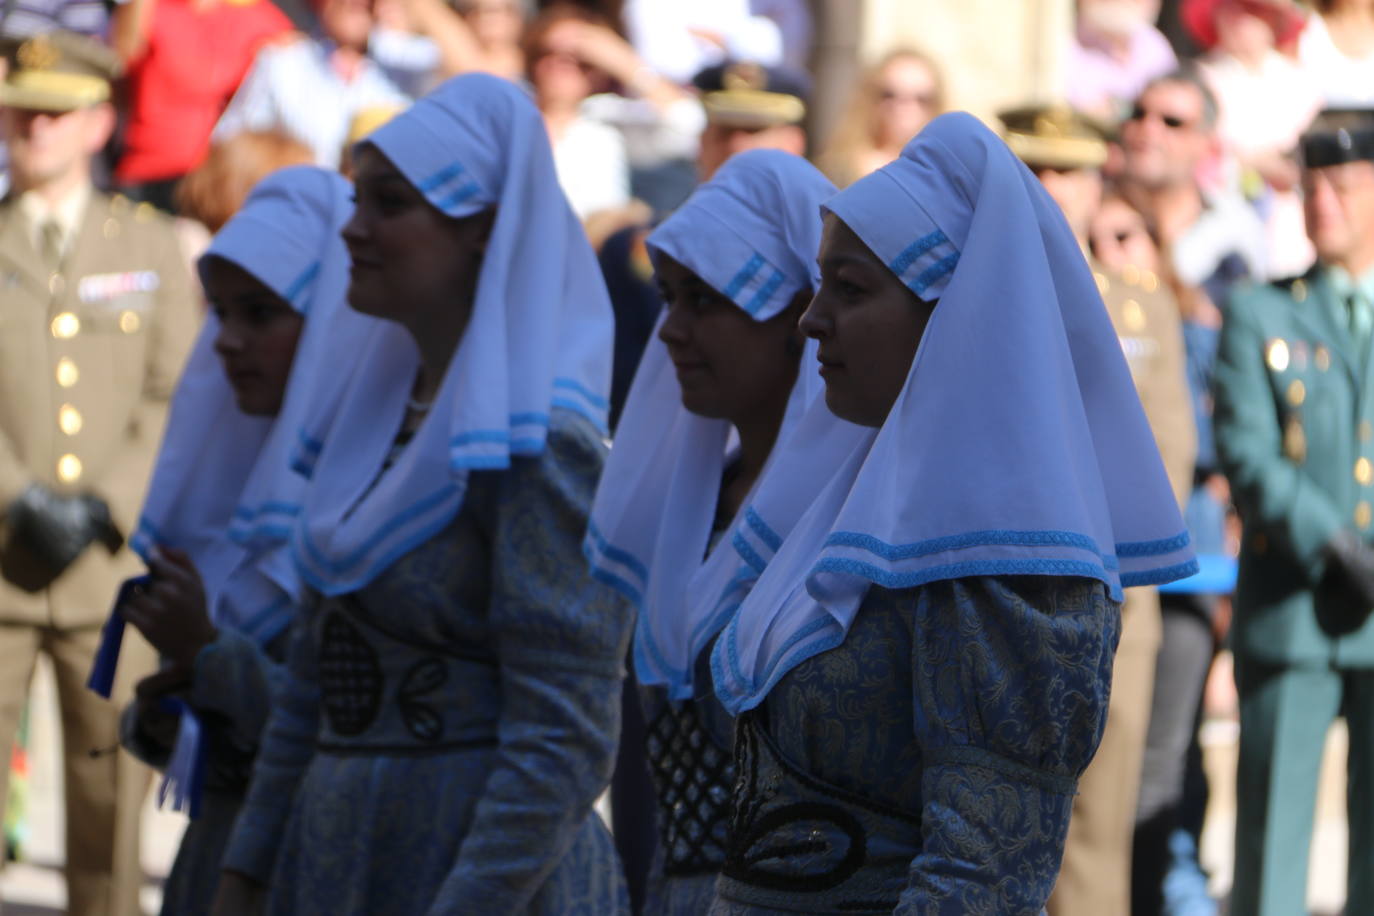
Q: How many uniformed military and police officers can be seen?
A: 4